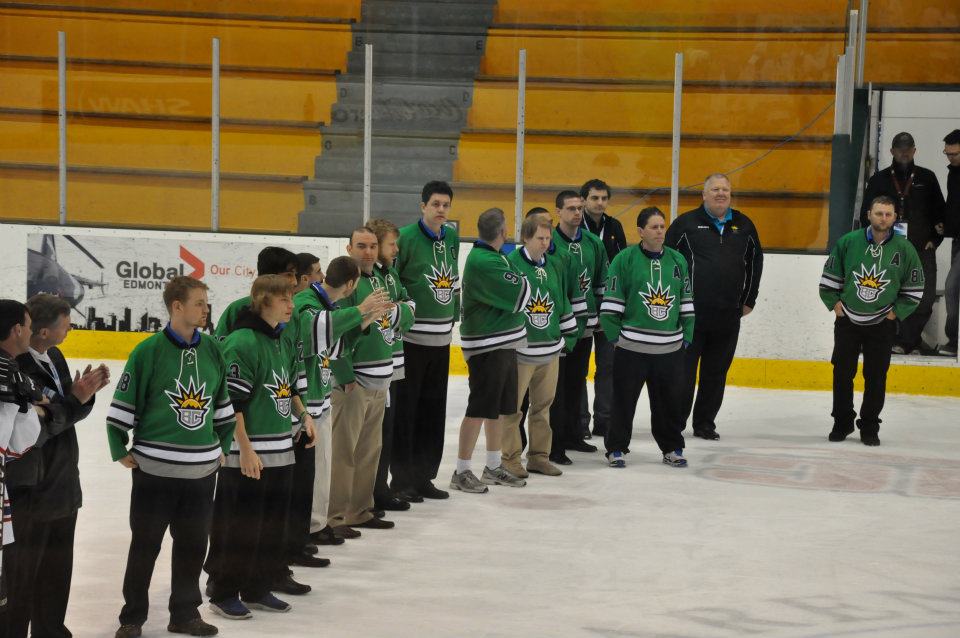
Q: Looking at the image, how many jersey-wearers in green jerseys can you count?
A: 14